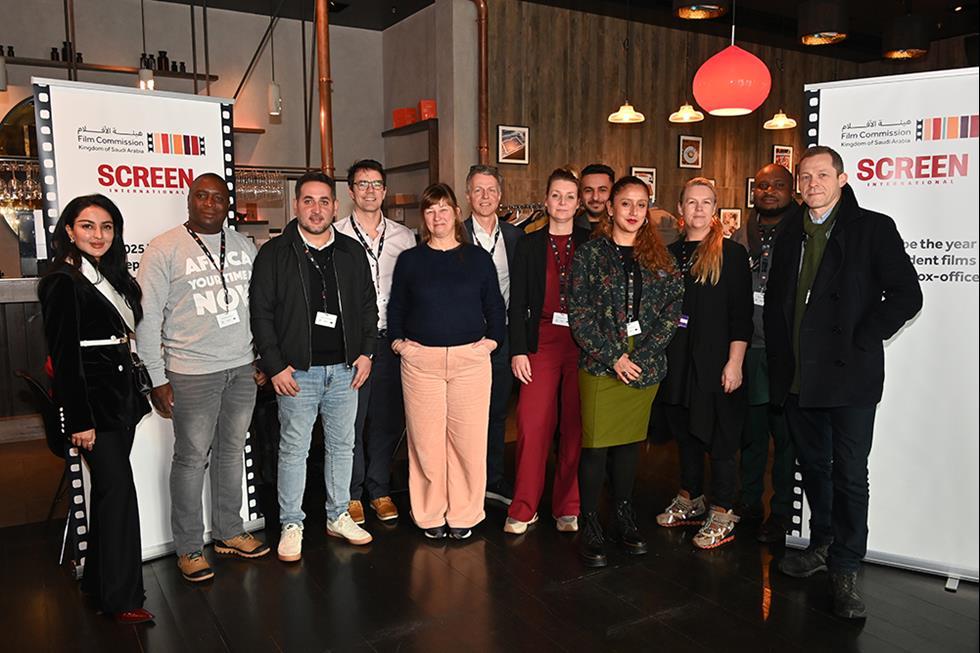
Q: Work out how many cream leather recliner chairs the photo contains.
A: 0